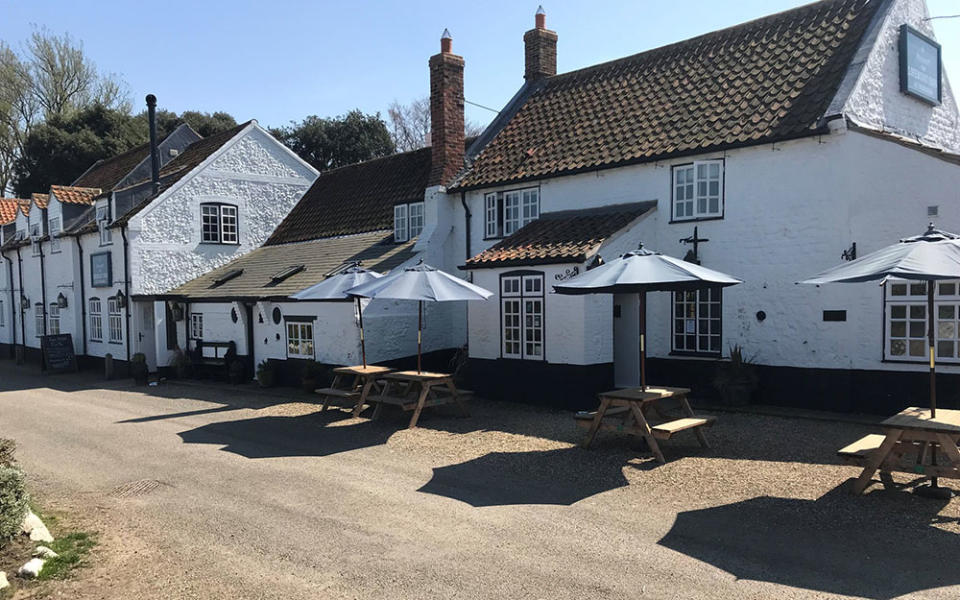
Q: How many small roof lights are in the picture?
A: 3